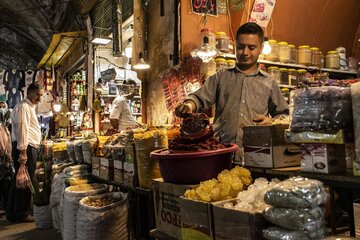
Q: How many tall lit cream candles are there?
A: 0